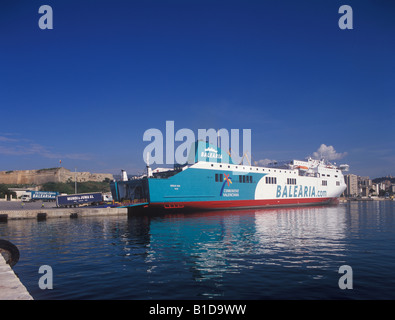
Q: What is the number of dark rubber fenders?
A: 4